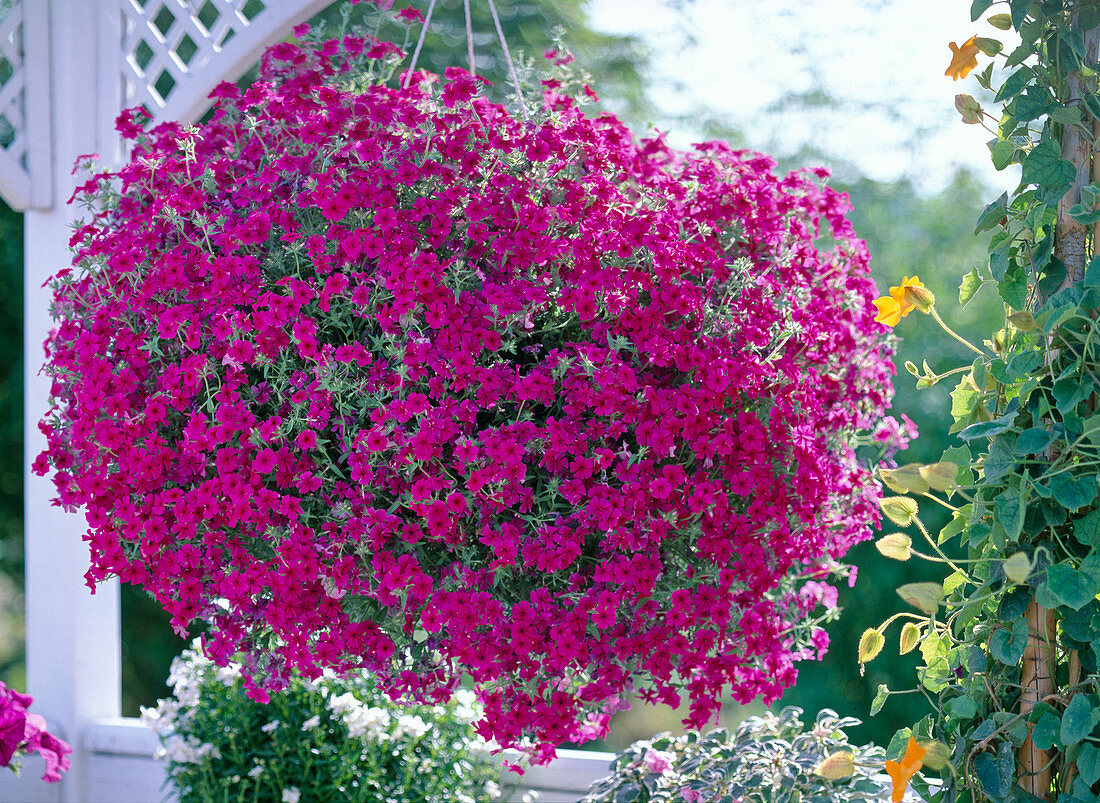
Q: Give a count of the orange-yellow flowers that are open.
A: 3